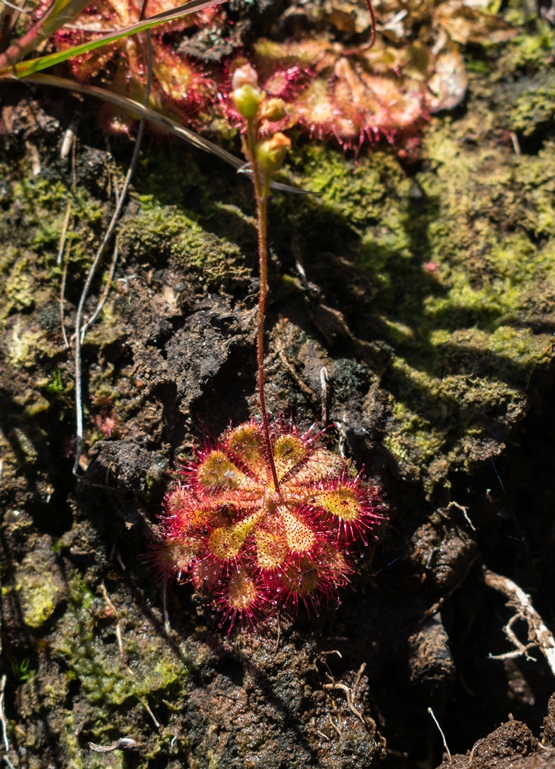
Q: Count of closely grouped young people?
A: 0